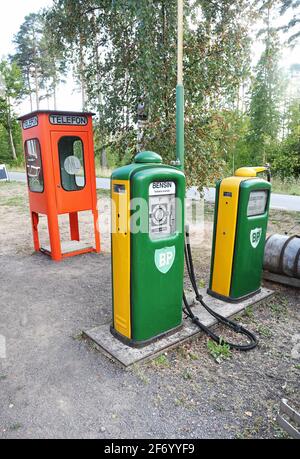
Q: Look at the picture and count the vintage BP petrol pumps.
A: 2